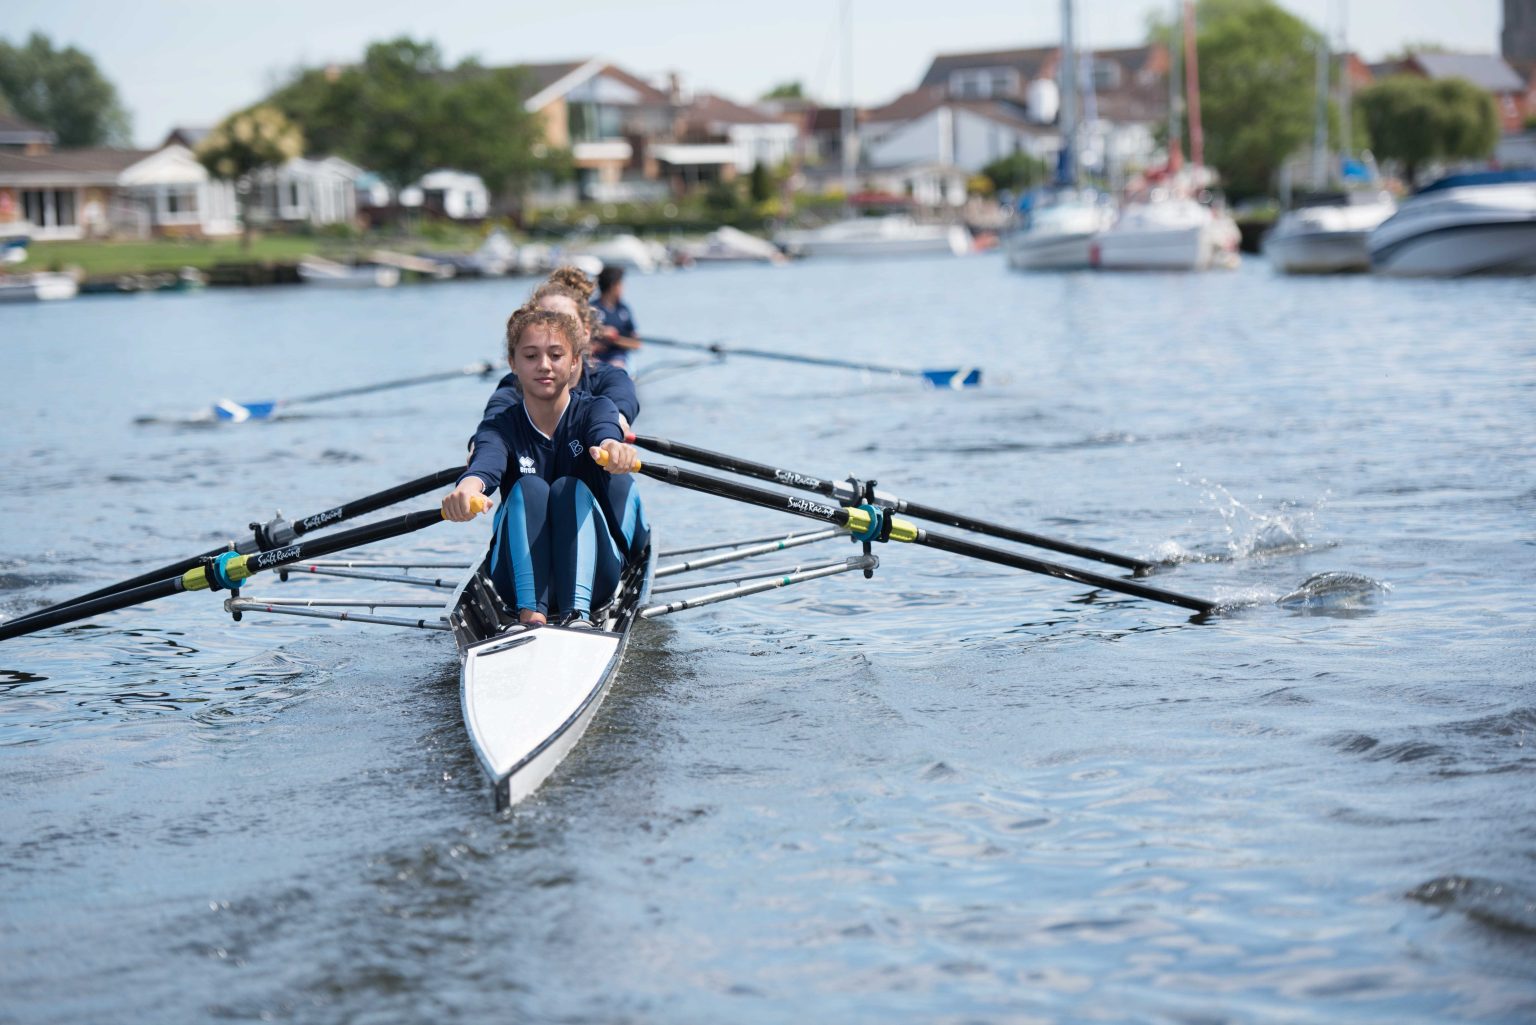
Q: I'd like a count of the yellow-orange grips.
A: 2